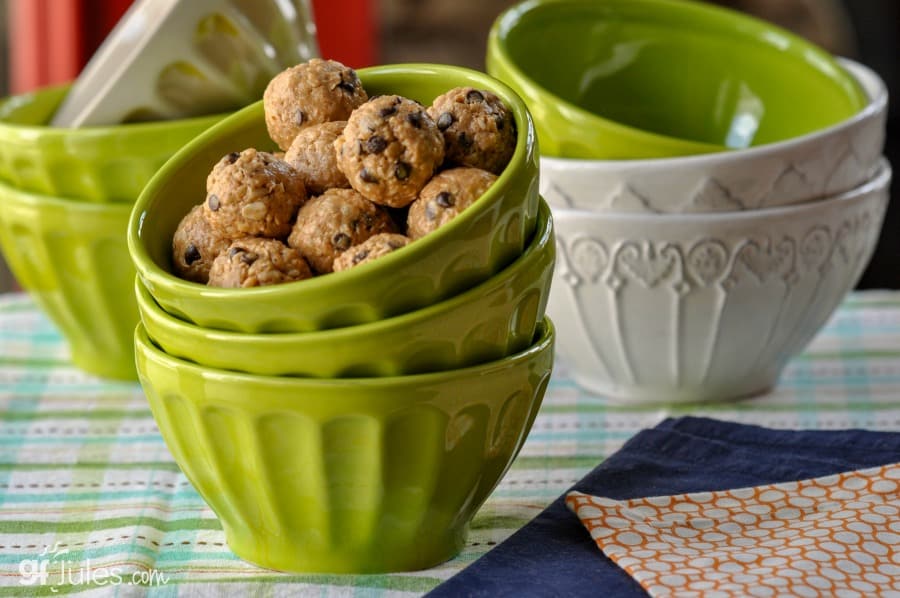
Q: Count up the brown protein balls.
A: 10